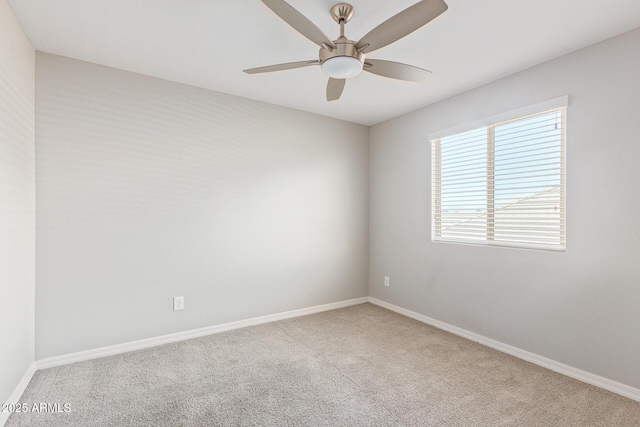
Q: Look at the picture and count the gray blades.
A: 5